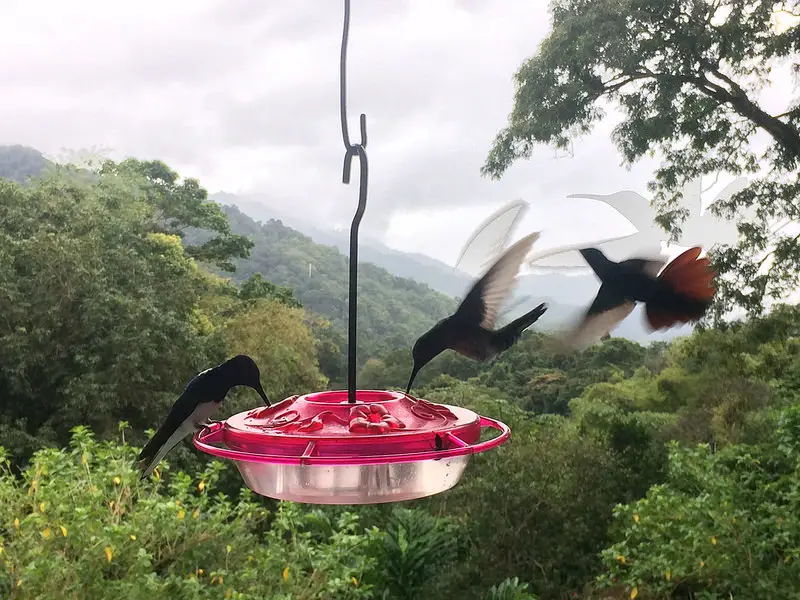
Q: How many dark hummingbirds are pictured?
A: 3